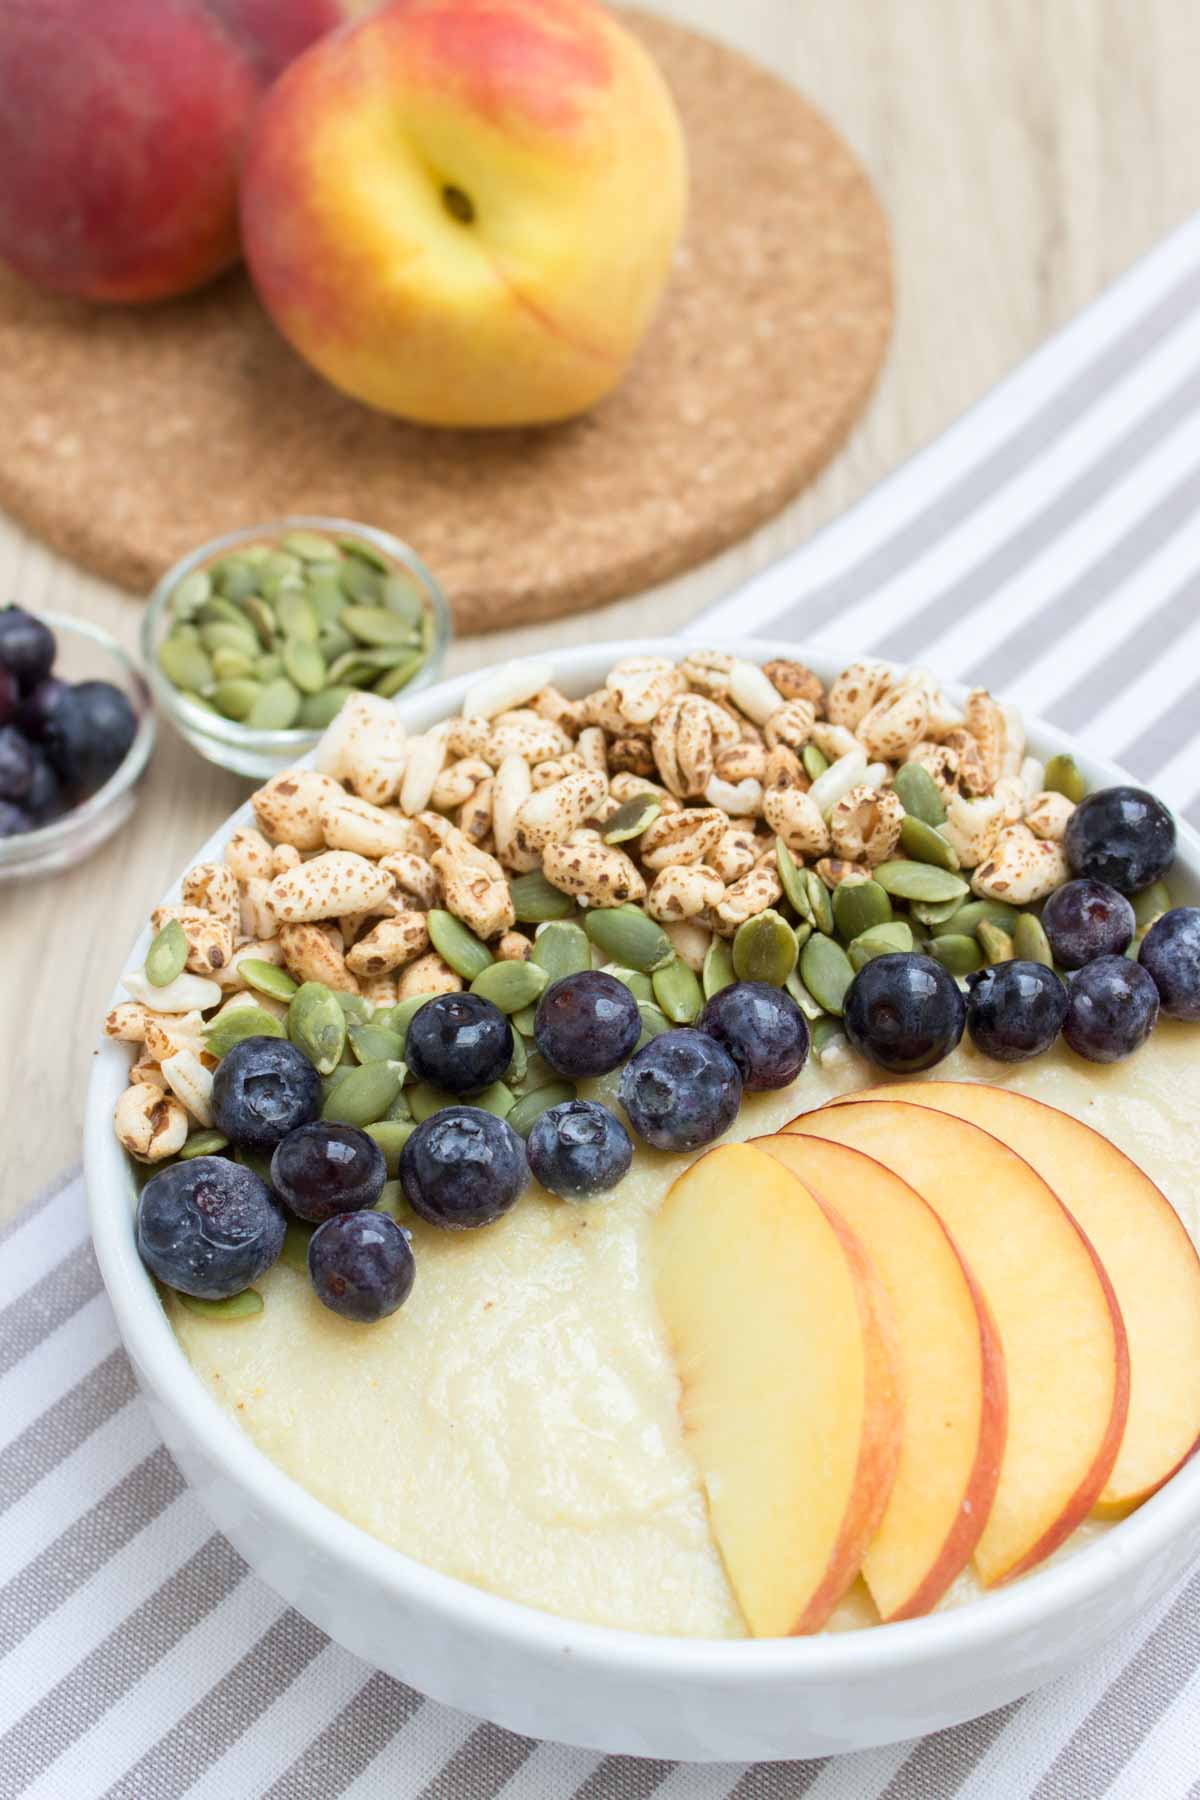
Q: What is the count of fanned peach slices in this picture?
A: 4